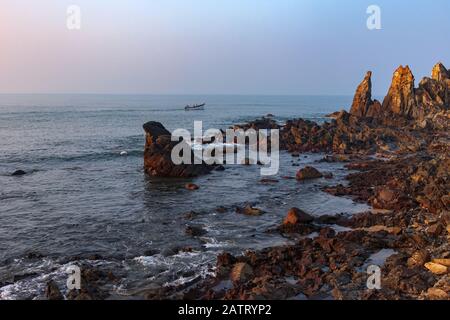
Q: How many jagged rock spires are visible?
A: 3